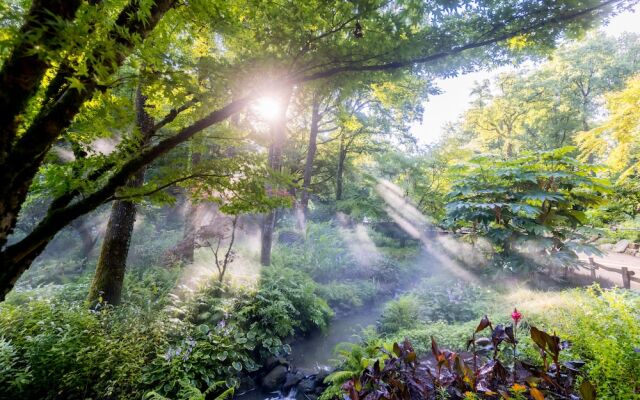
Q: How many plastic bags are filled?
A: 0